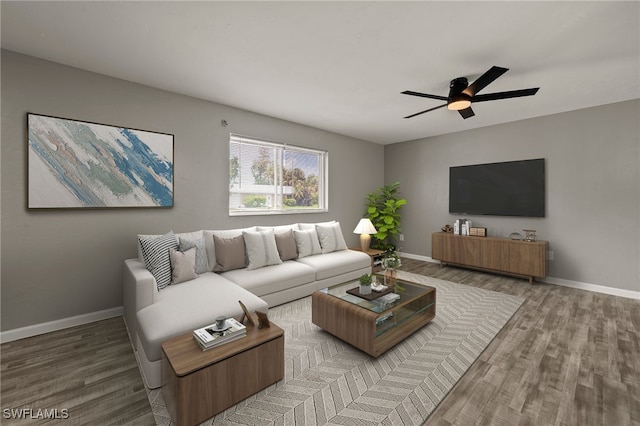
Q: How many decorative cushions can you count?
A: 8